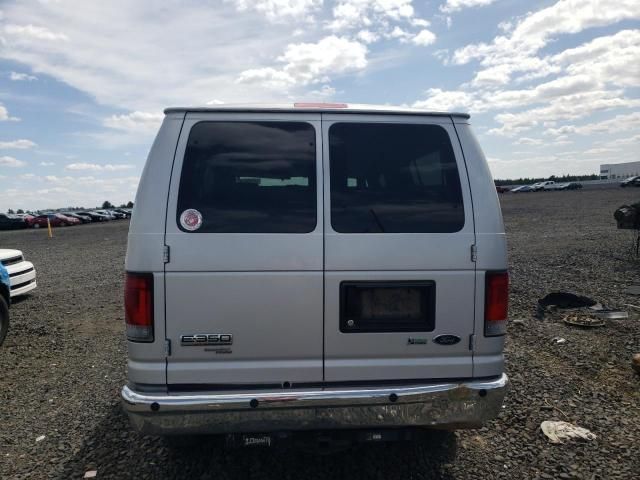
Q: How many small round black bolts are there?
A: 4